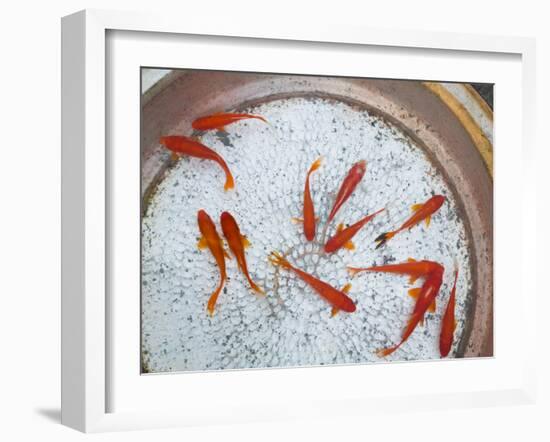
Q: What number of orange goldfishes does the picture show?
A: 12